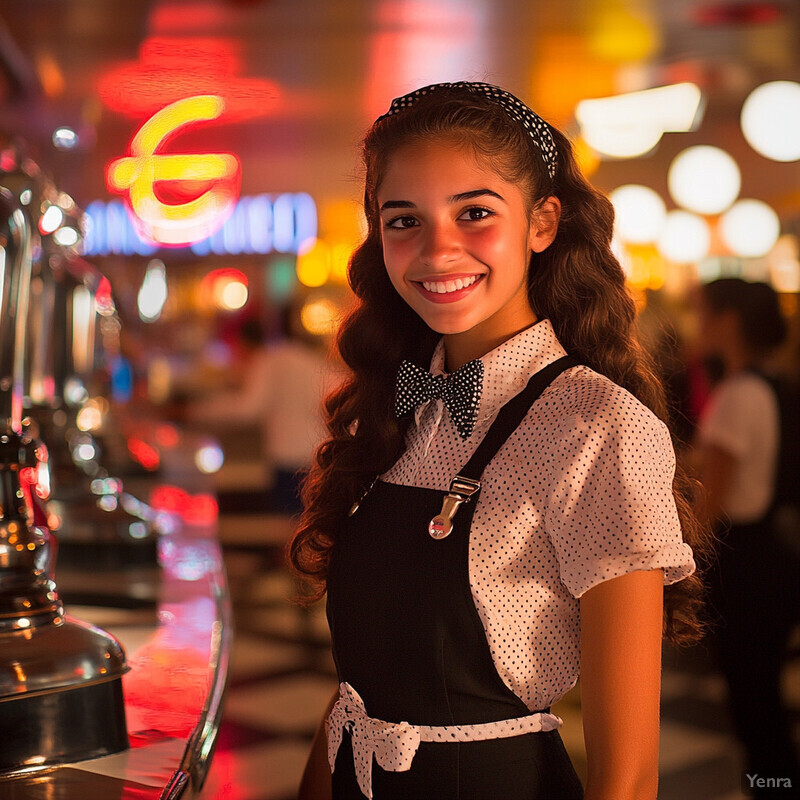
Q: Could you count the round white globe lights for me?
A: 5